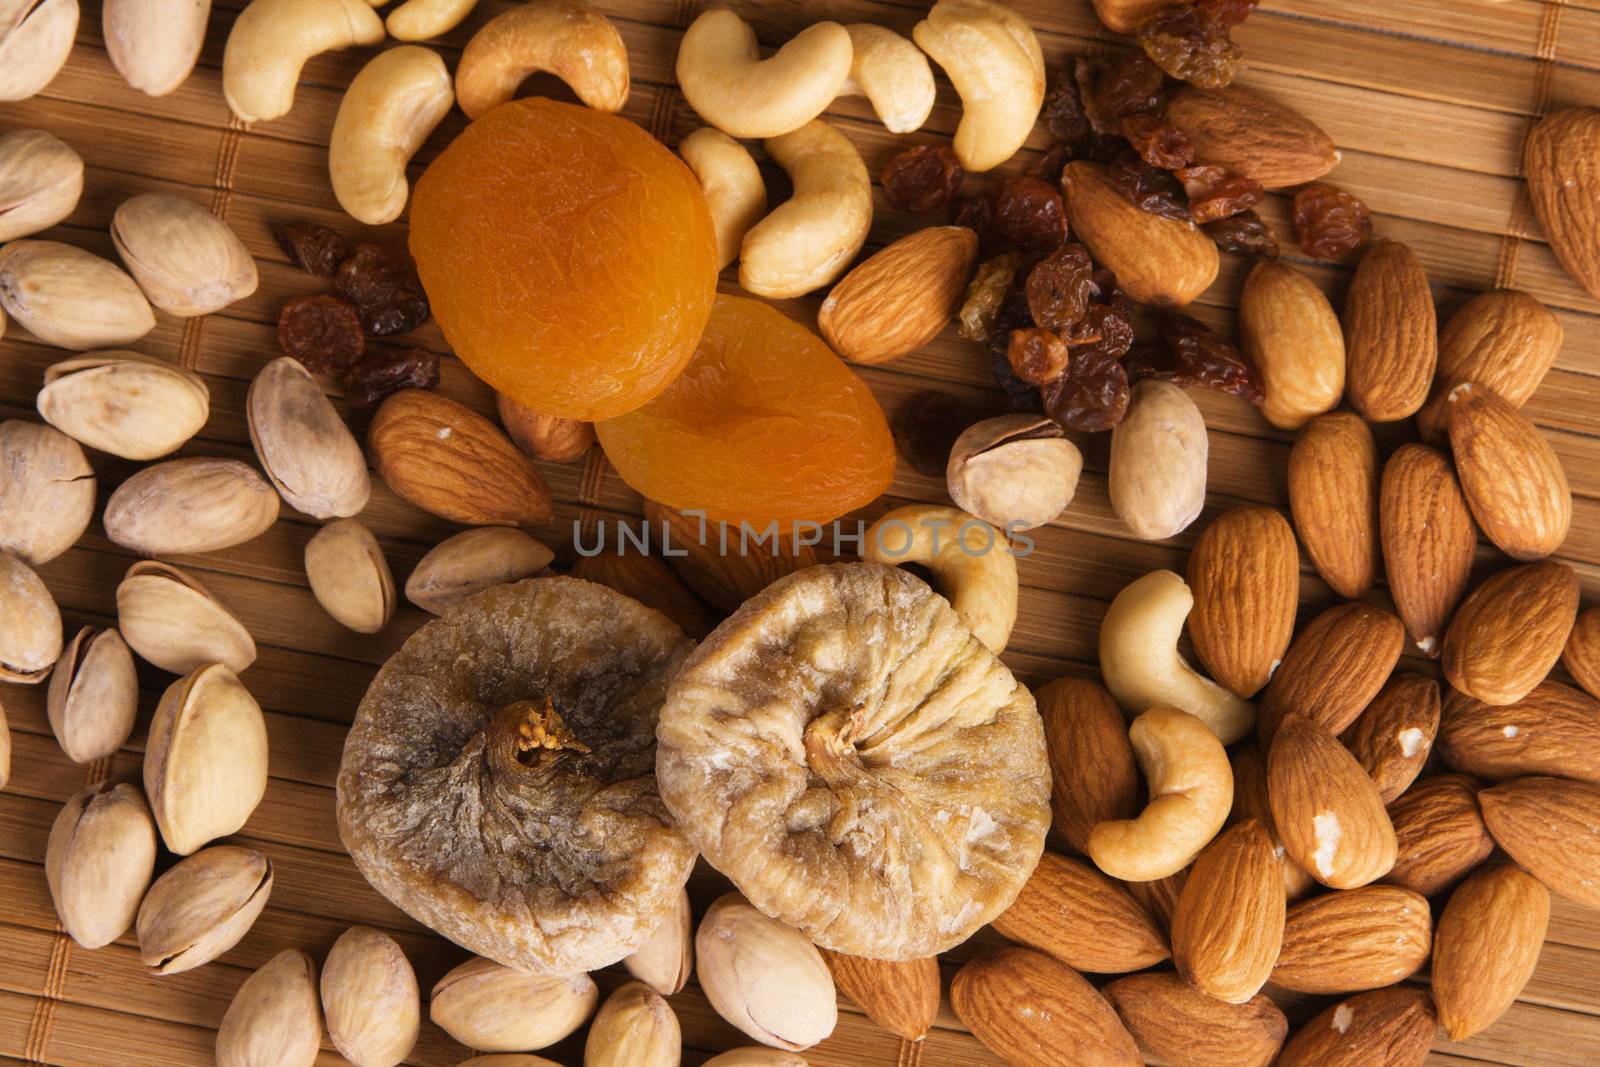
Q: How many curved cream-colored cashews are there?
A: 12